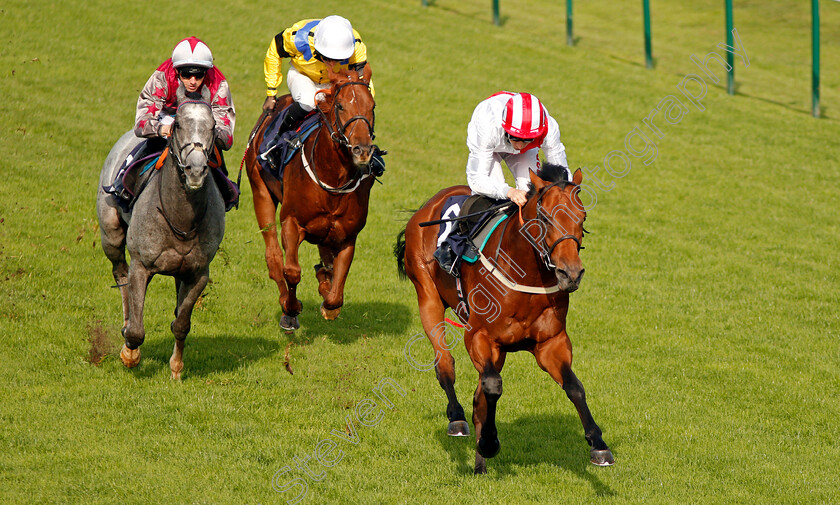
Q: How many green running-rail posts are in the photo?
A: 6